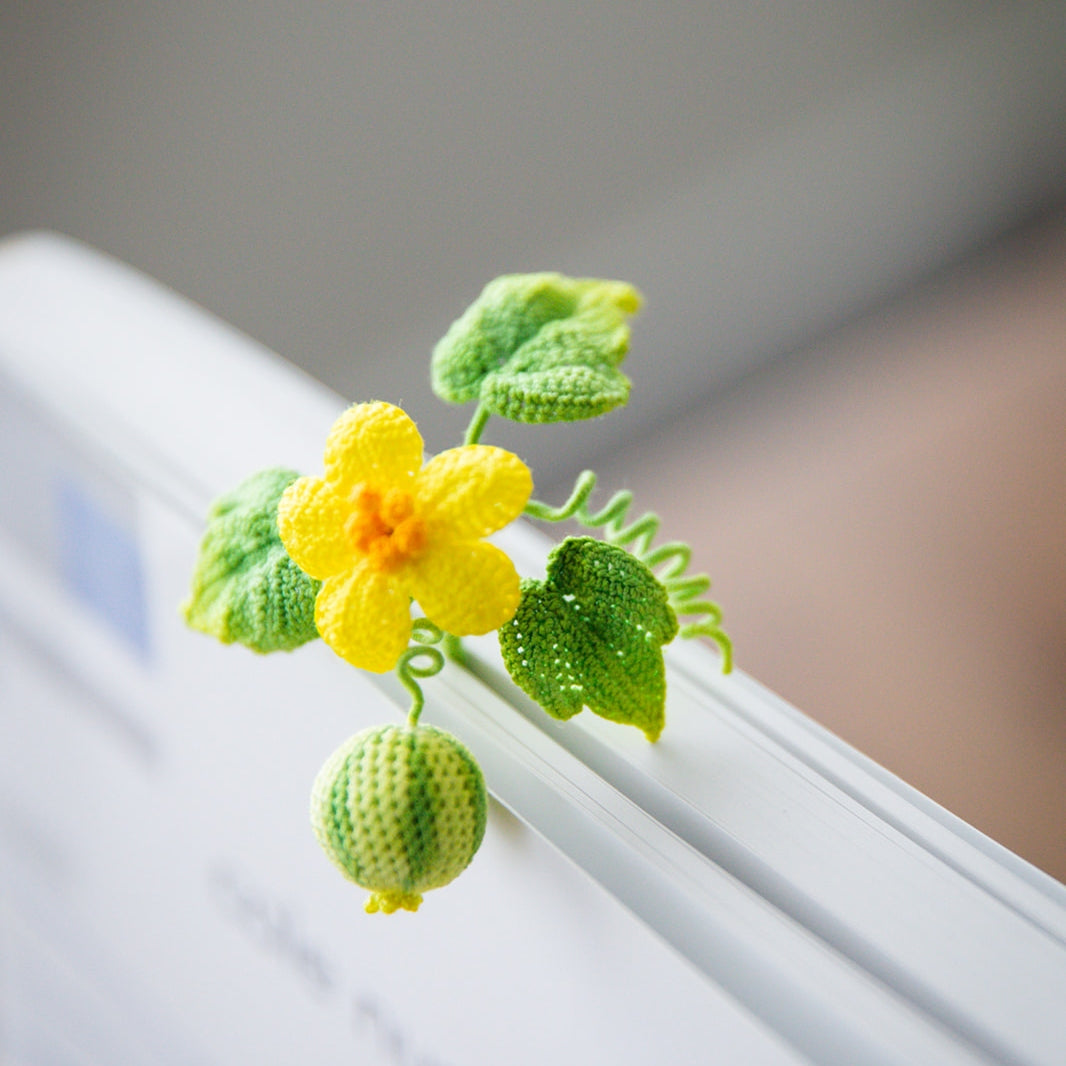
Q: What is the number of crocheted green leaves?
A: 3